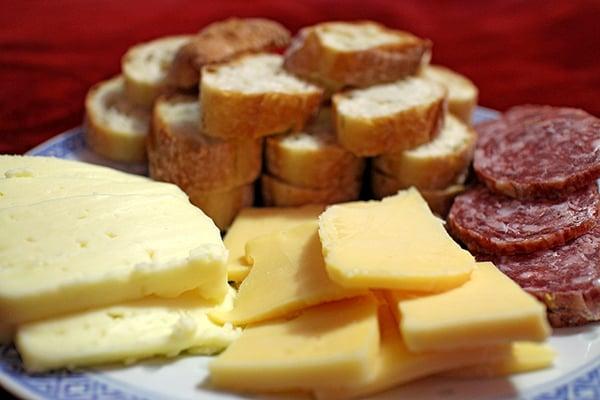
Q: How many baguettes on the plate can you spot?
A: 13